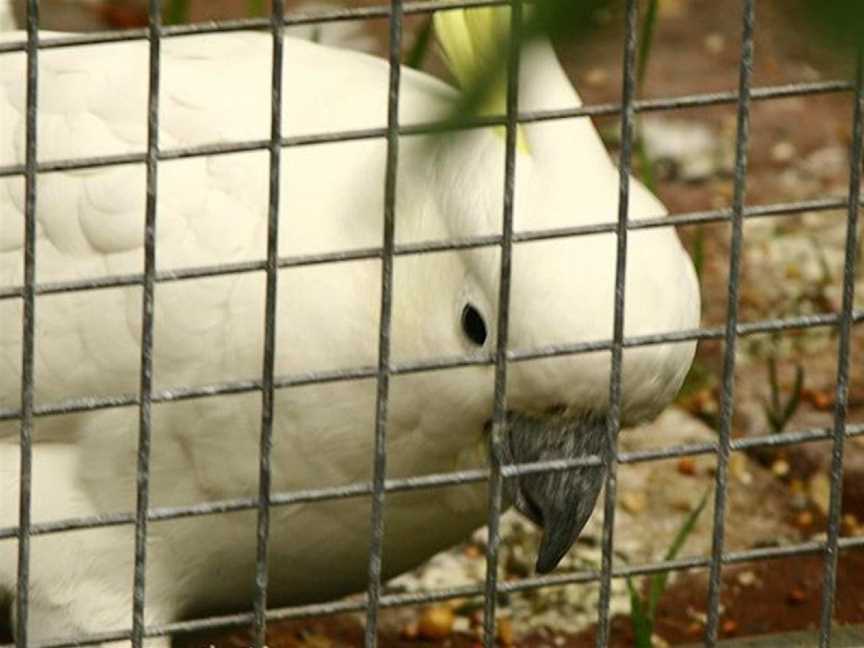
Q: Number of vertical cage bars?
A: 8